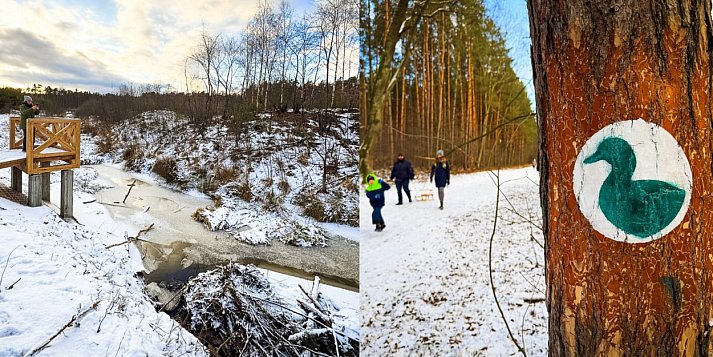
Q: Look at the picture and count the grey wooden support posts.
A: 4